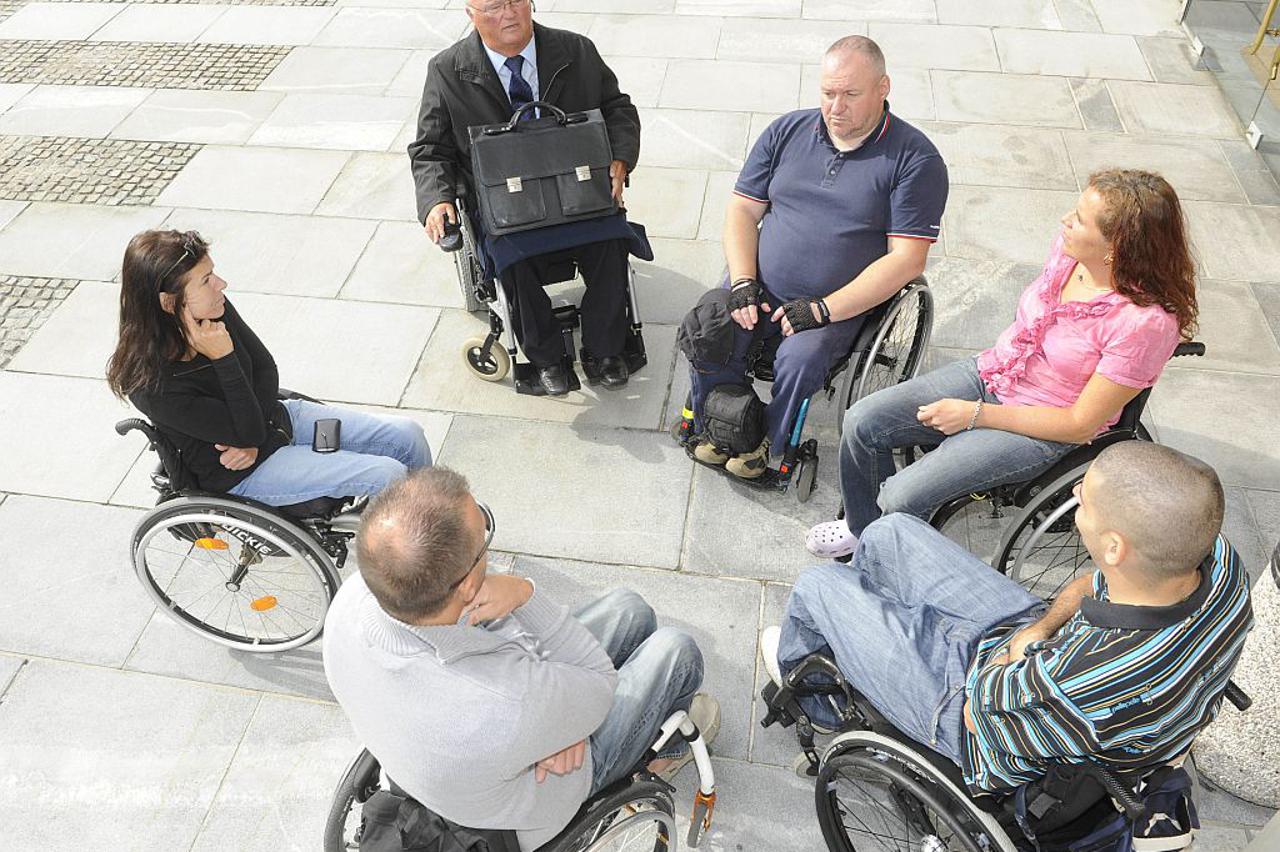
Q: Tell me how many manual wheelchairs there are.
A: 5